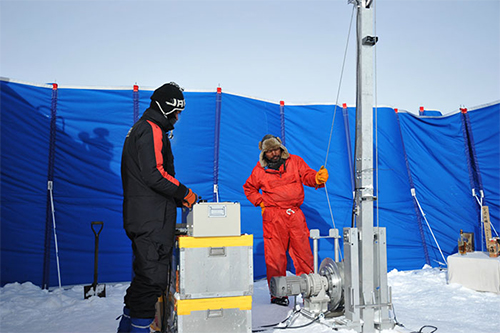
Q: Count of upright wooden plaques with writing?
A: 1